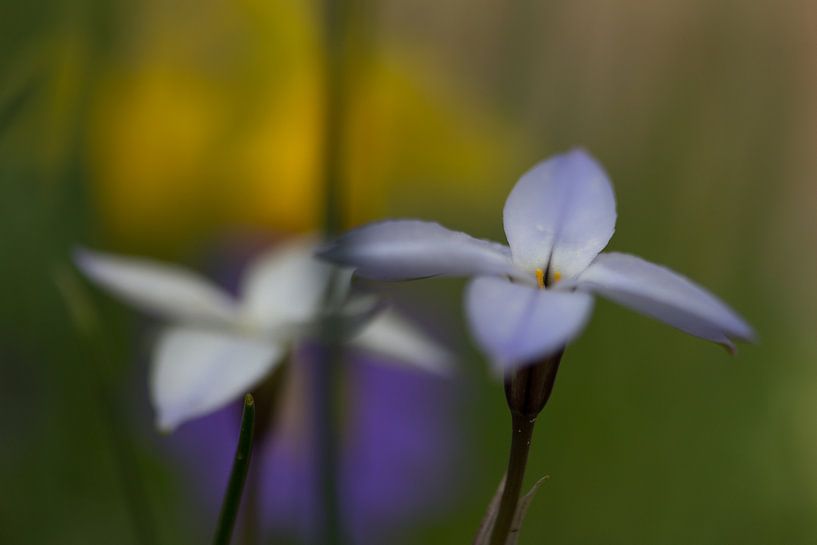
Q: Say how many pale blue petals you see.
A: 4